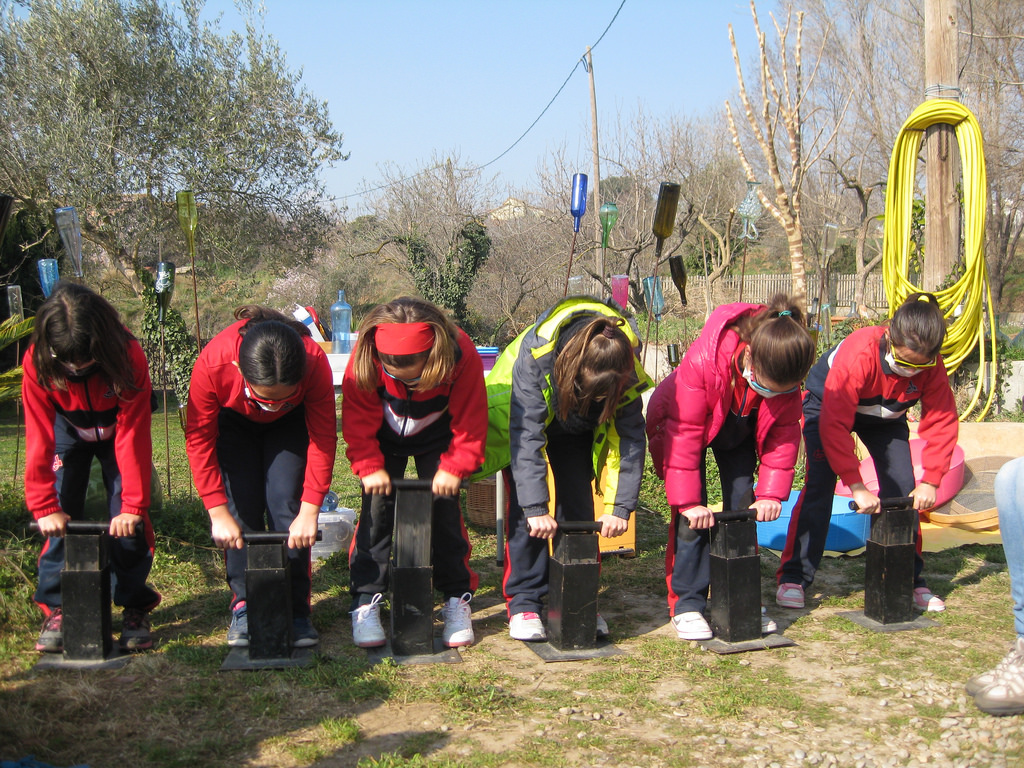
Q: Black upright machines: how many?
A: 6